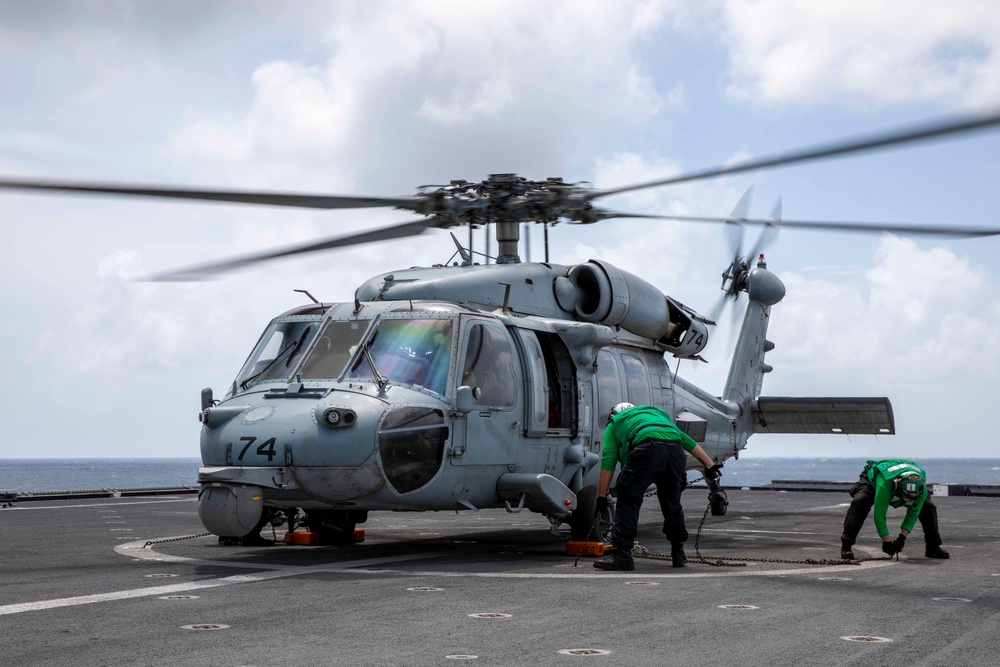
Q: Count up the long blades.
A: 4